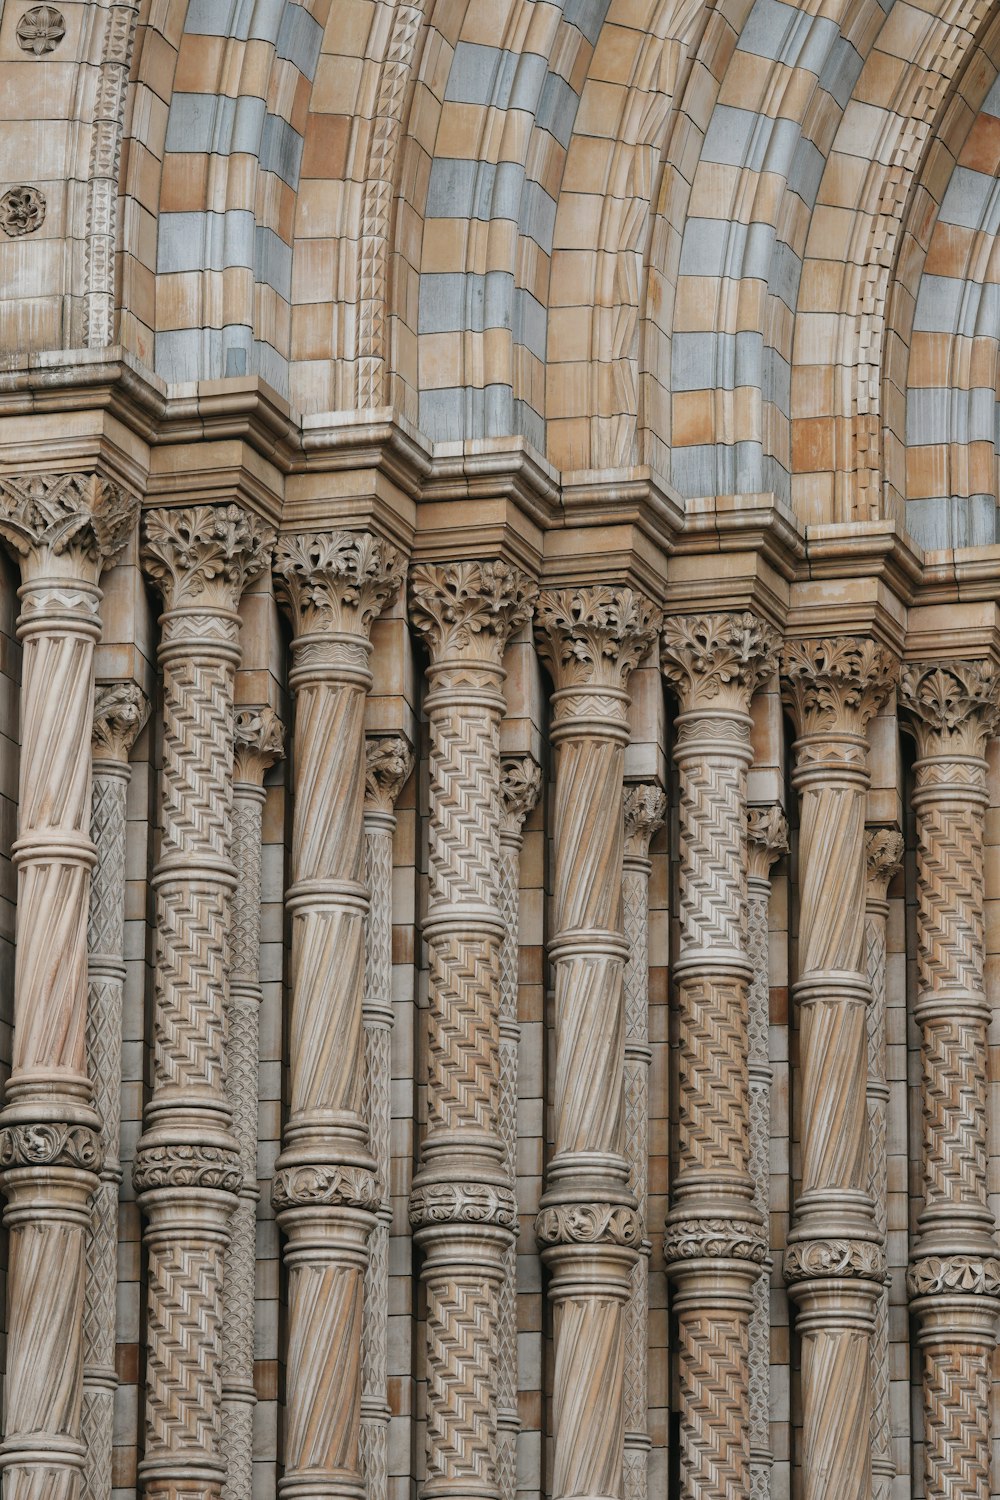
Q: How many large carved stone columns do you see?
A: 8